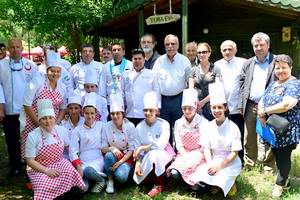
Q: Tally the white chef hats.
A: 9